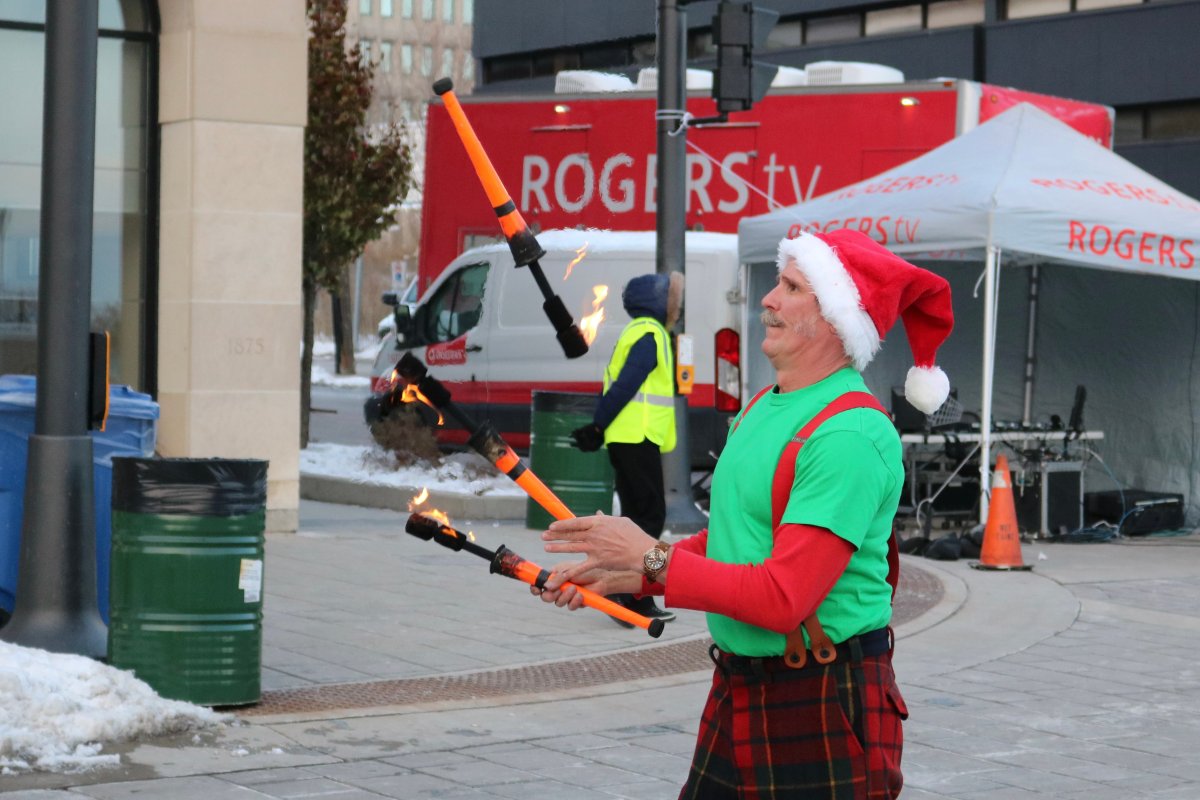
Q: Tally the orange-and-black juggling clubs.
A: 3